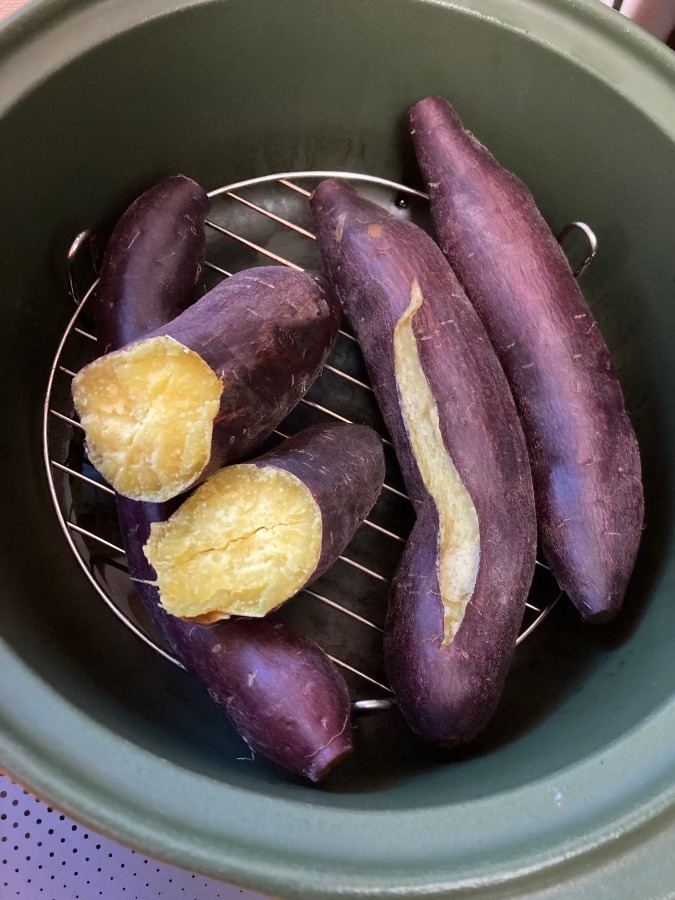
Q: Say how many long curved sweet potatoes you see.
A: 3